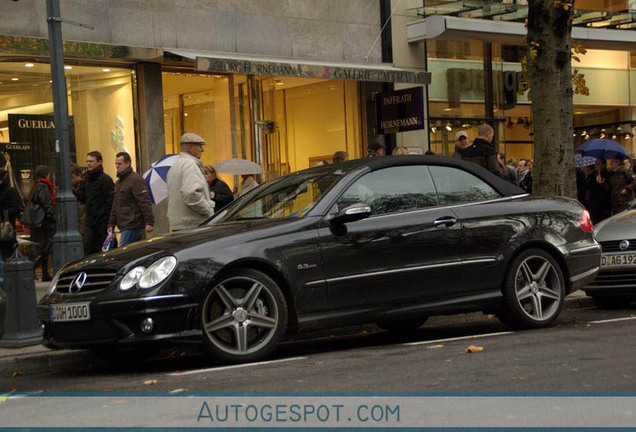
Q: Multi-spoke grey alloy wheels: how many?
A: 2